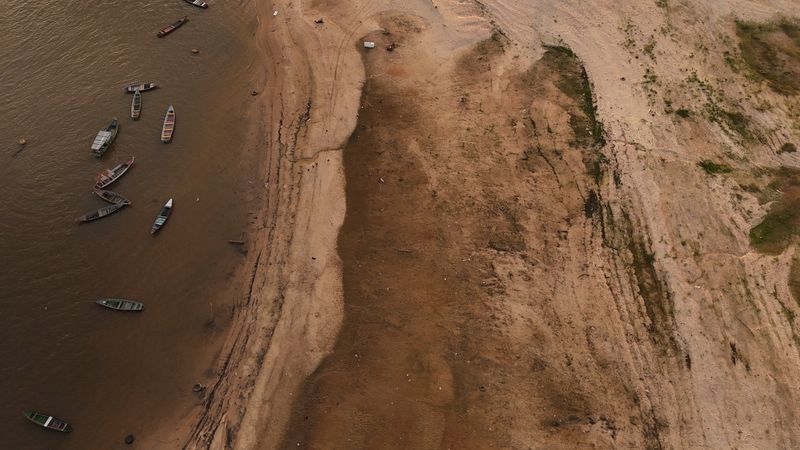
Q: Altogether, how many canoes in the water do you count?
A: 12